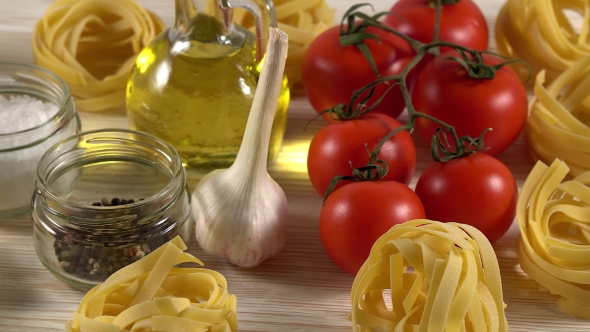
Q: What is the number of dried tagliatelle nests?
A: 7